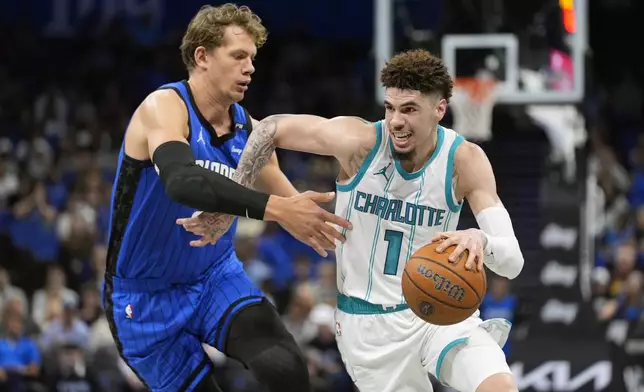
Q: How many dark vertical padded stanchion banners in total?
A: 1